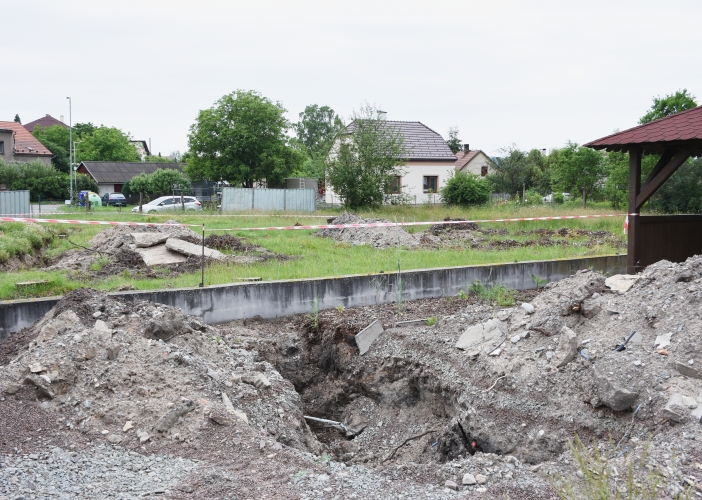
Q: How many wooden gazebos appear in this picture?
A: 1